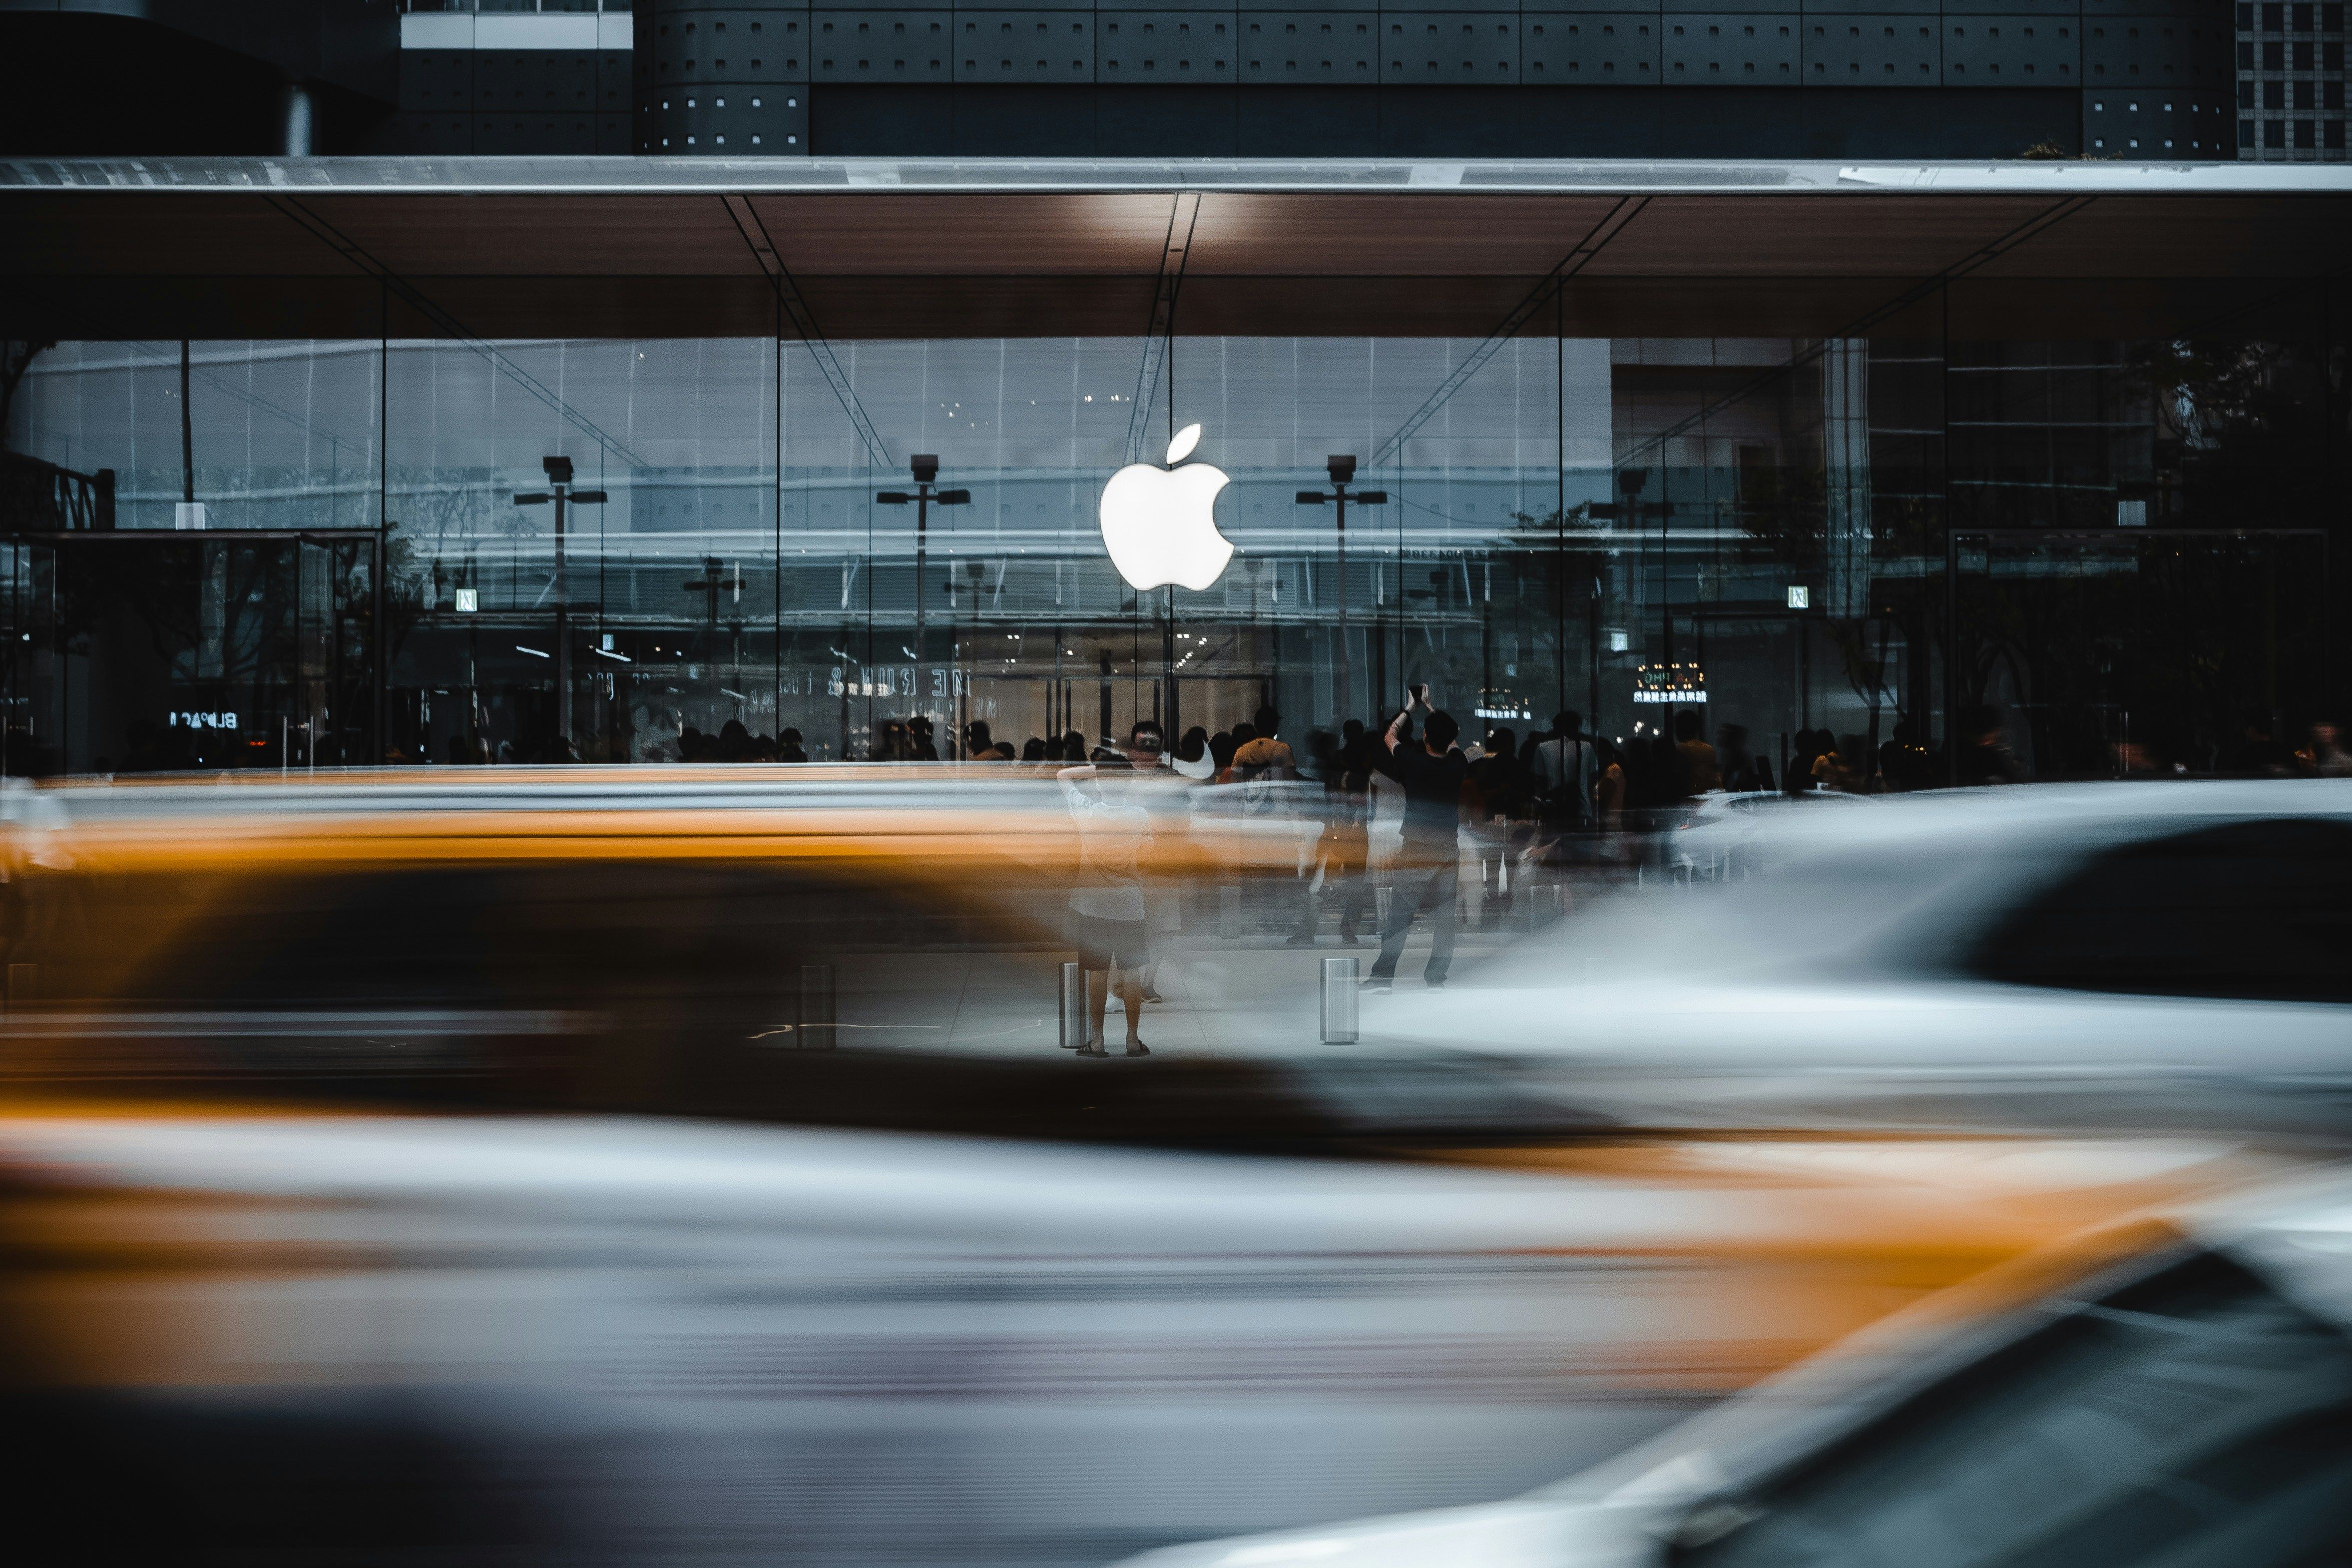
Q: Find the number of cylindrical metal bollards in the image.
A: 3